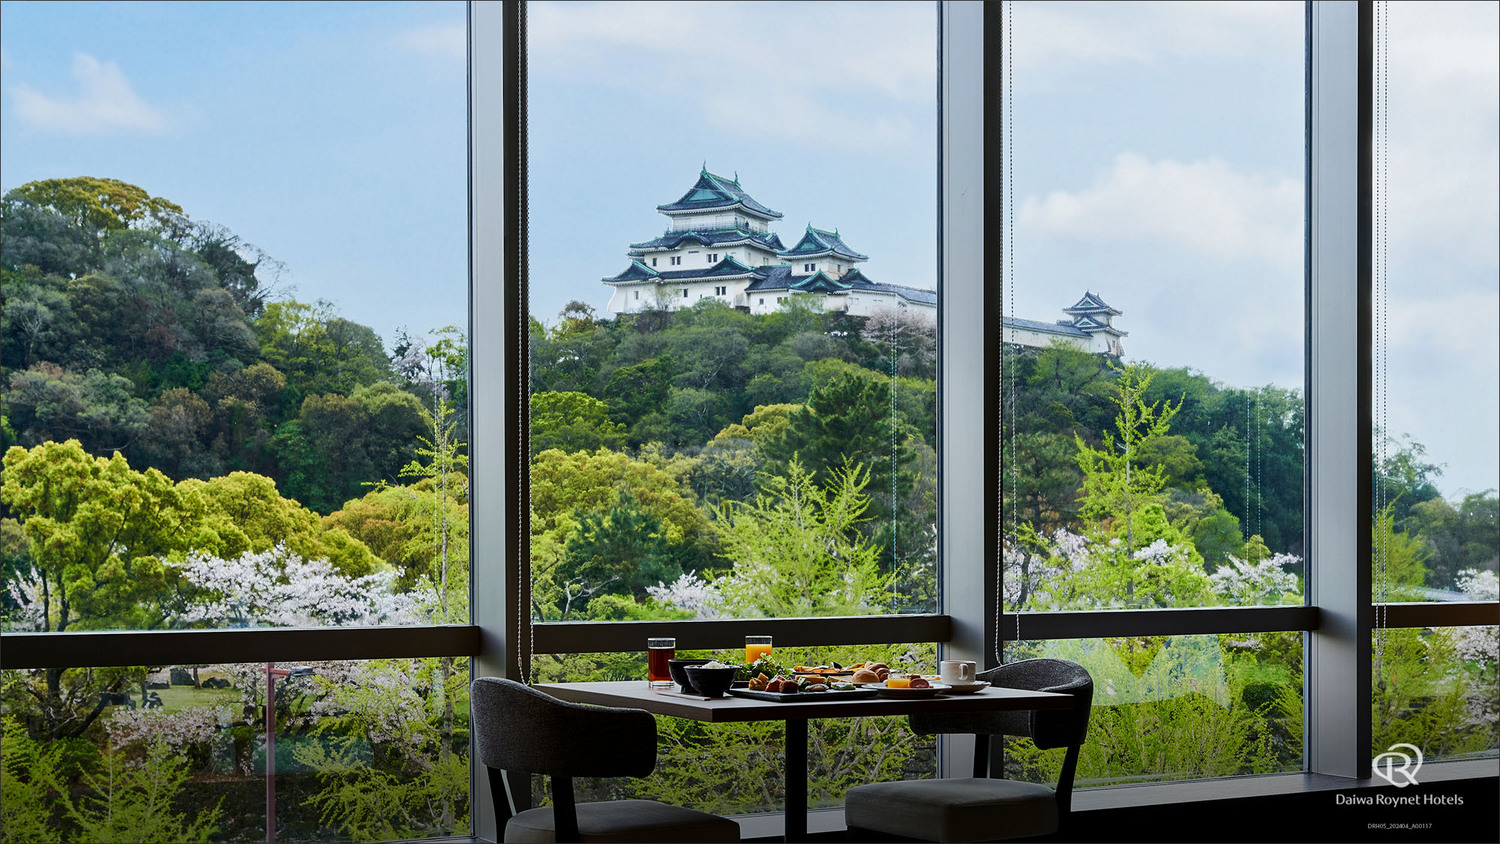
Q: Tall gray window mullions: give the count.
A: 3